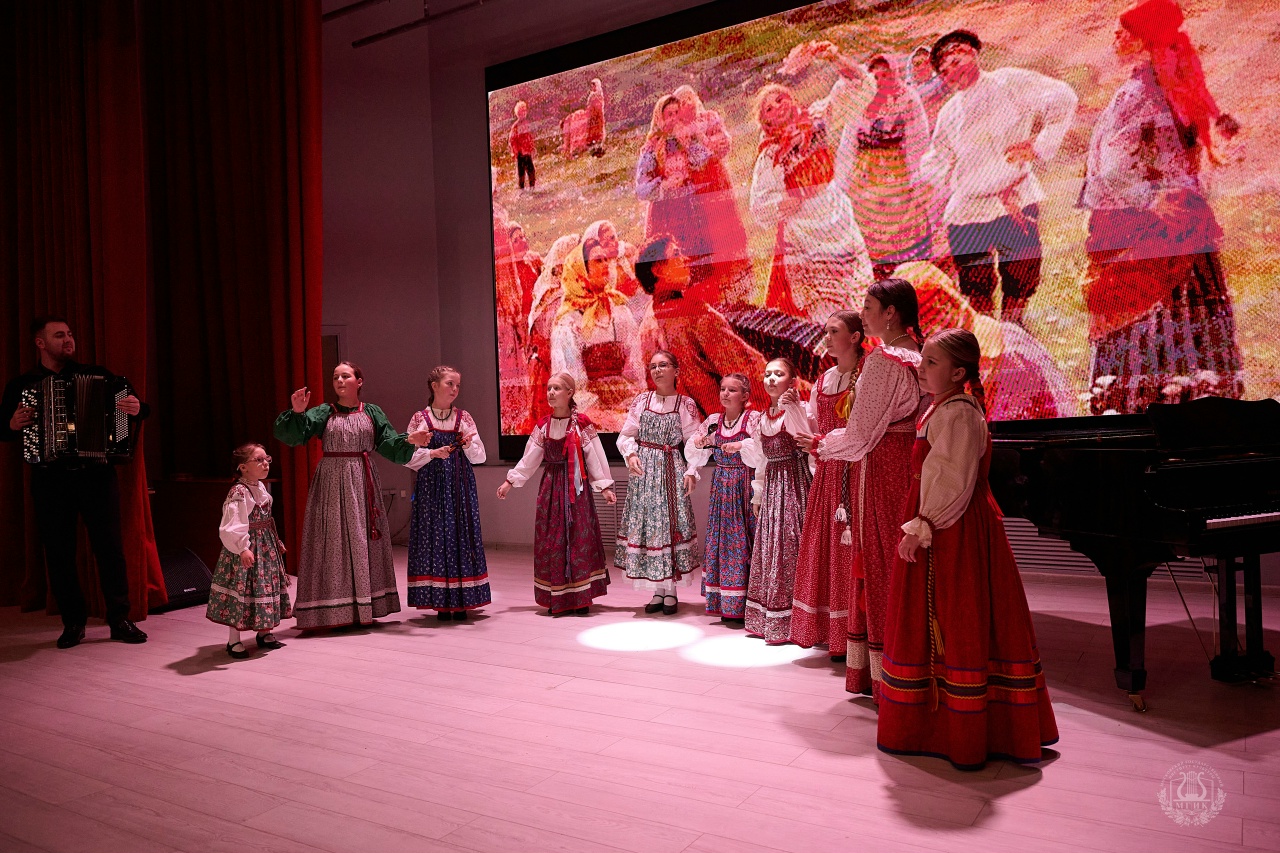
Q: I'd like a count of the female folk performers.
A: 10